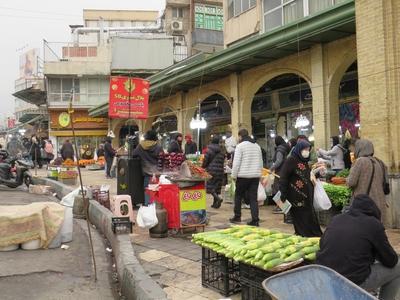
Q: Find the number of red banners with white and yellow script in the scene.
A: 1